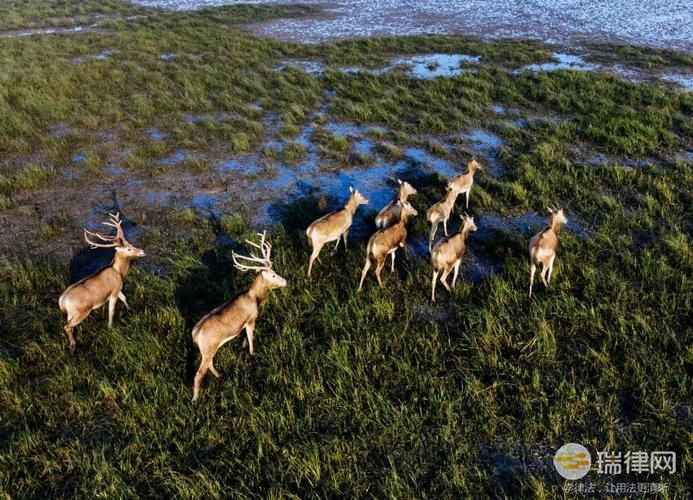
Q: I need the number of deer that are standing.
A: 9